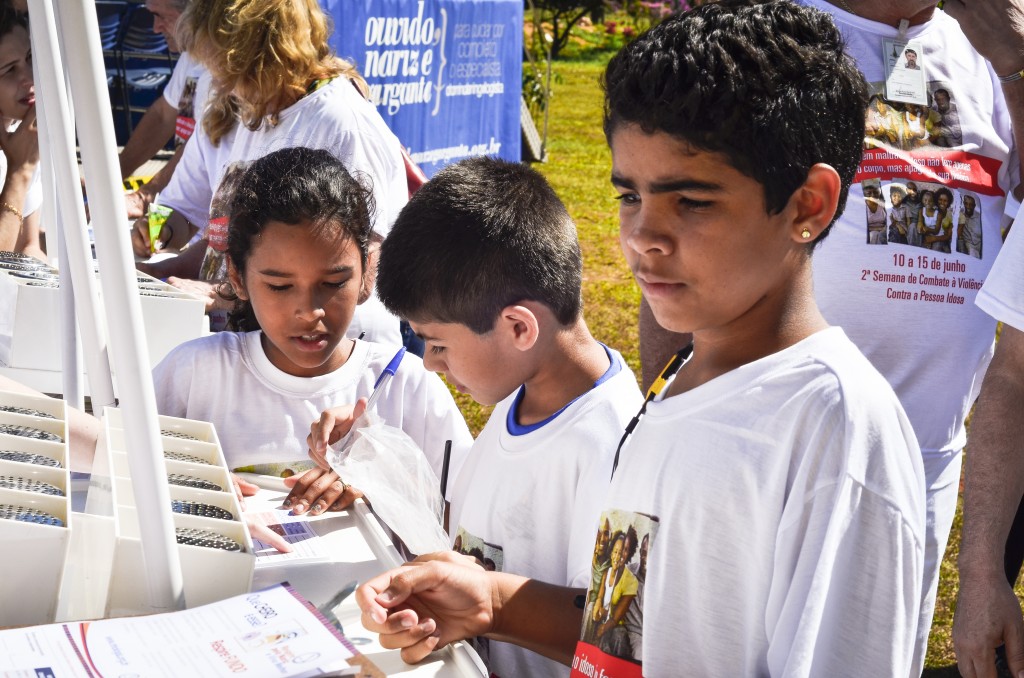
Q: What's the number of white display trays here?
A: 4